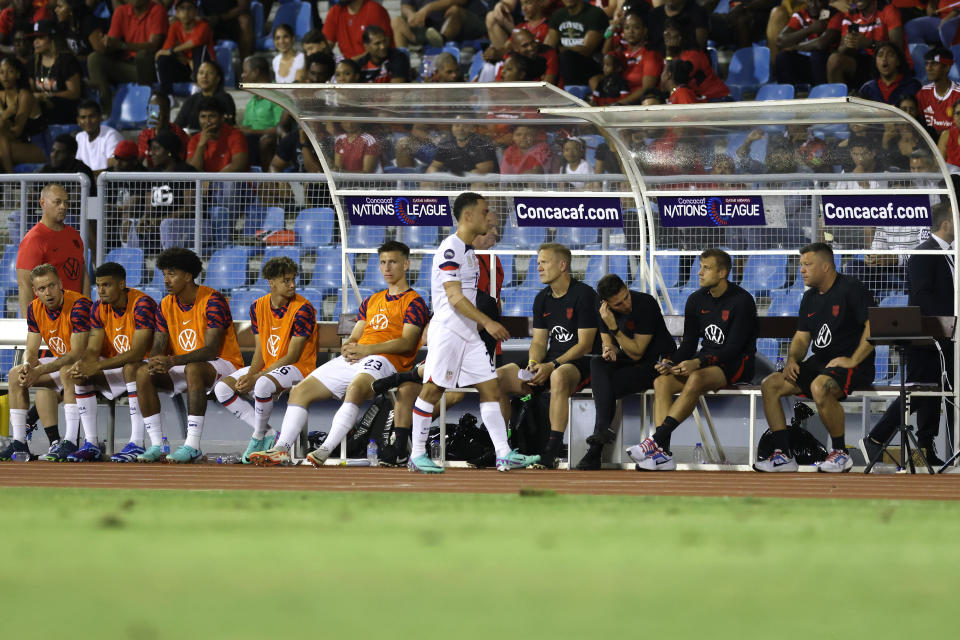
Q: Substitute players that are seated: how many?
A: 5